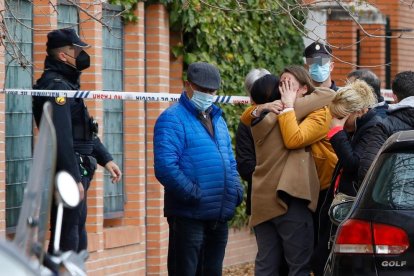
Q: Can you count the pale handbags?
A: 1